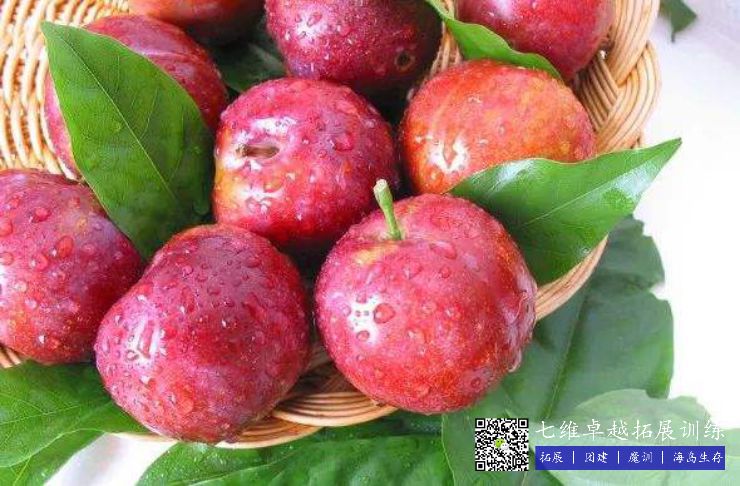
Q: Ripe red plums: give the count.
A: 9